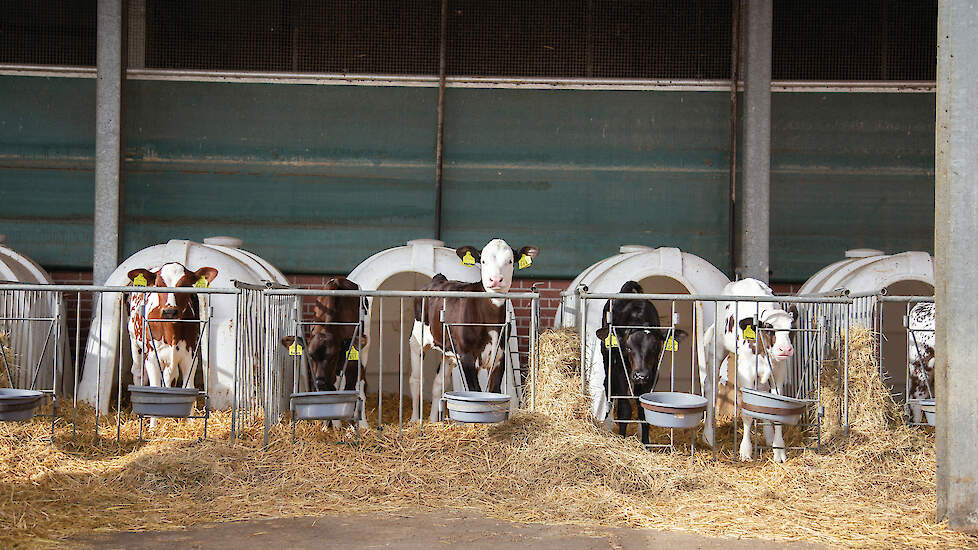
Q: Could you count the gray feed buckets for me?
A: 7